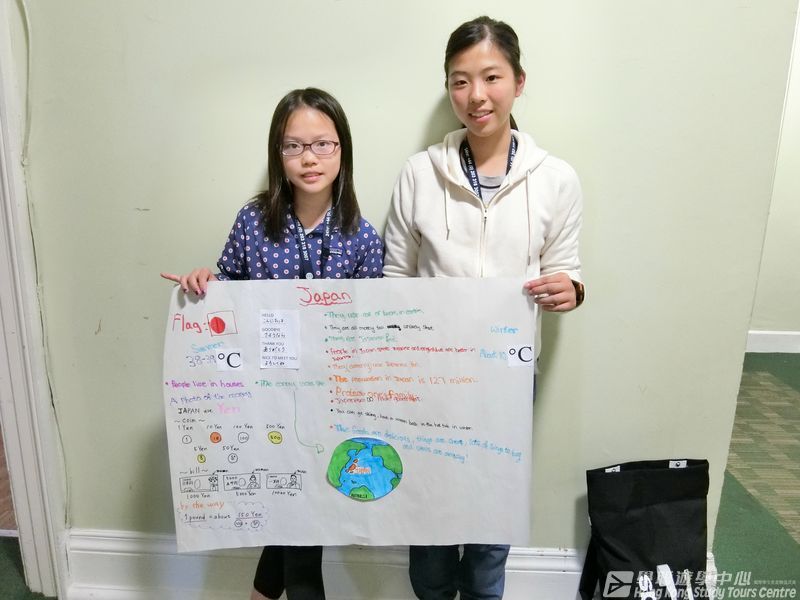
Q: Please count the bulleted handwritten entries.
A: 12